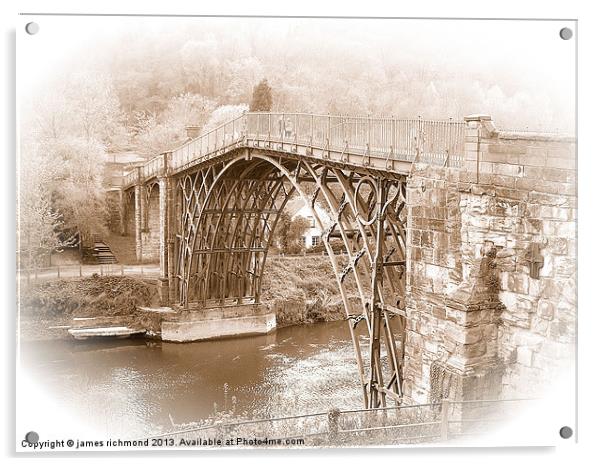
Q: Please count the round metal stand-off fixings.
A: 4